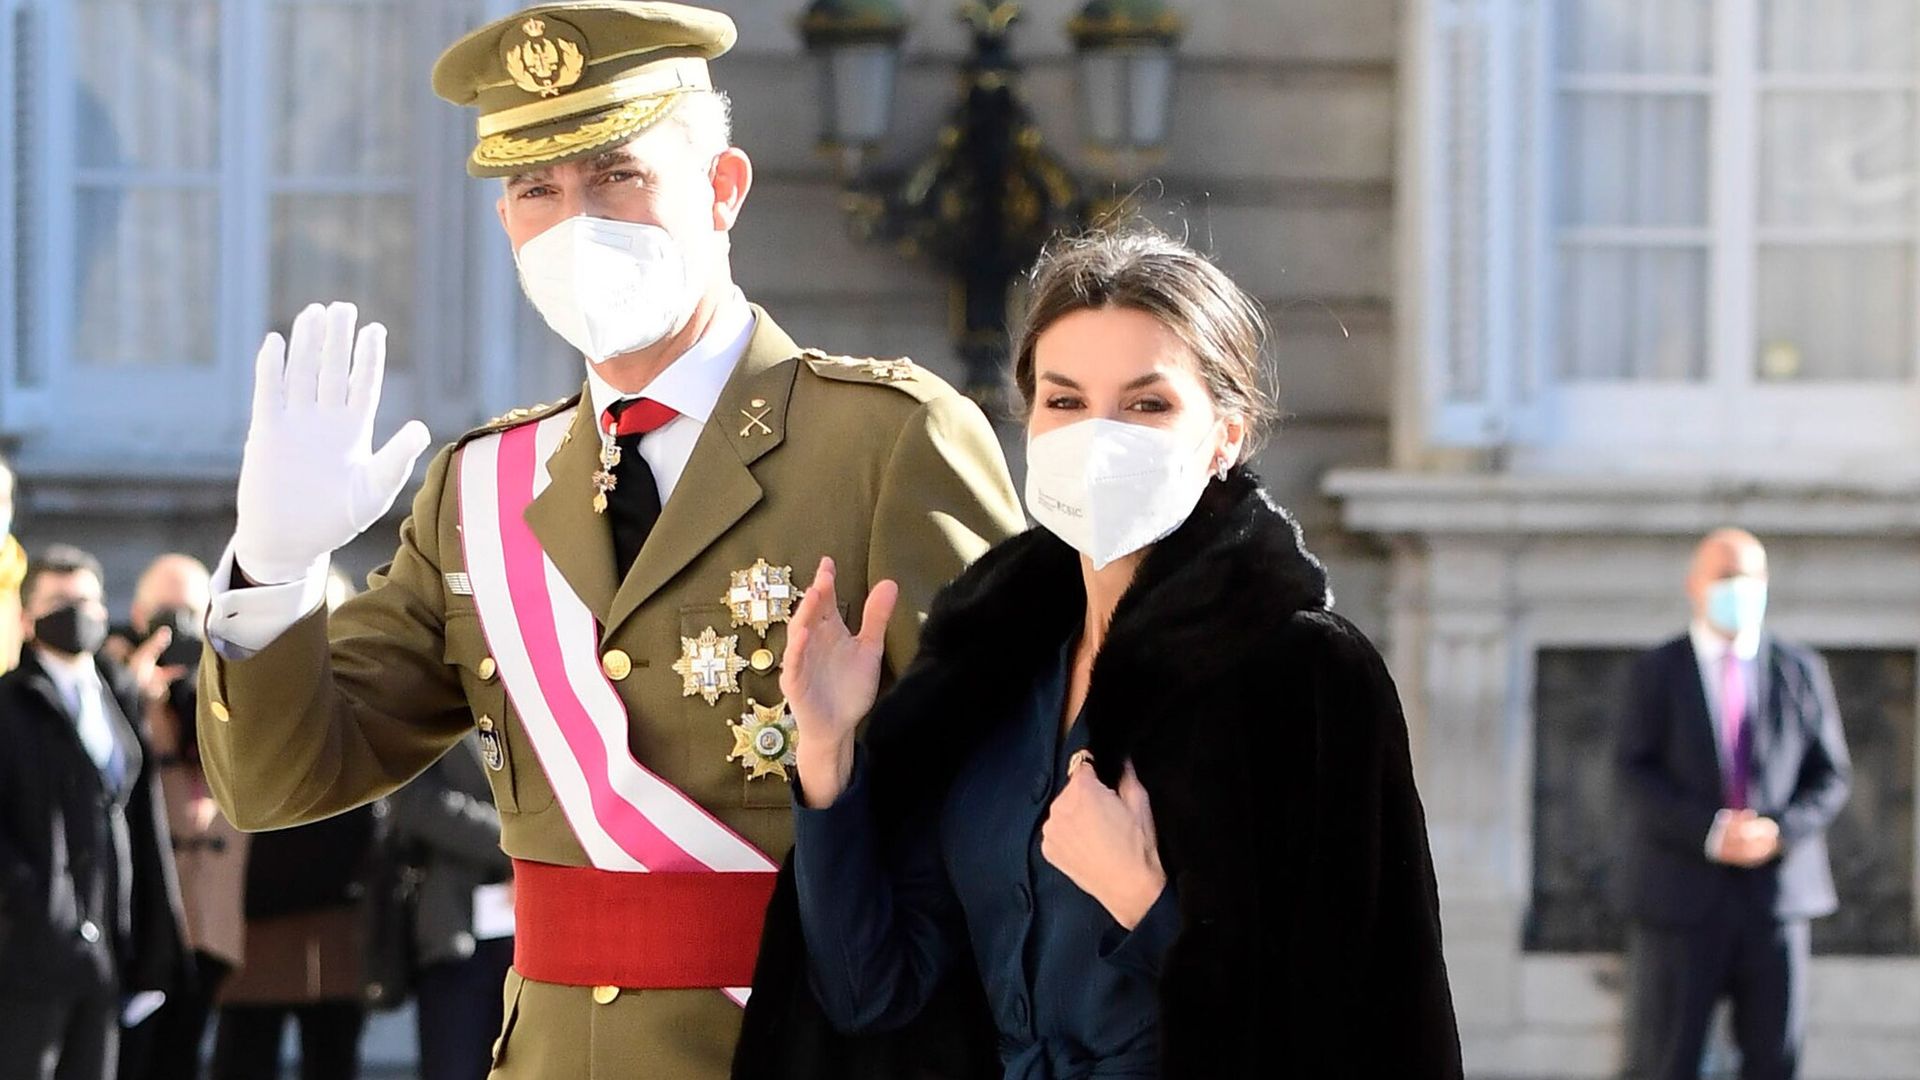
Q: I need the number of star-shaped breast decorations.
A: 3